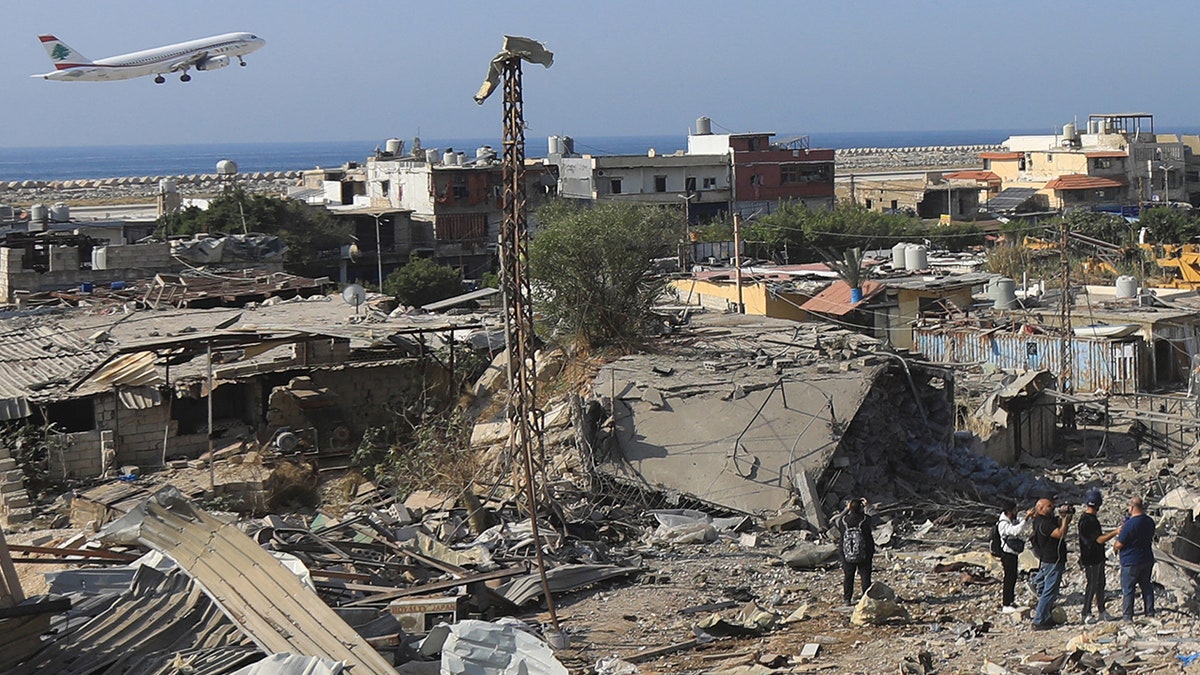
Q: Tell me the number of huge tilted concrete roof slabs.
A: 1